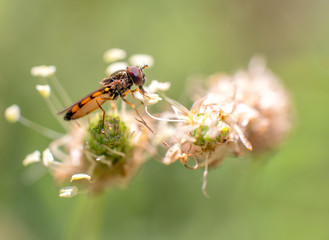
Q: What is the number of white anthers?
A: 12